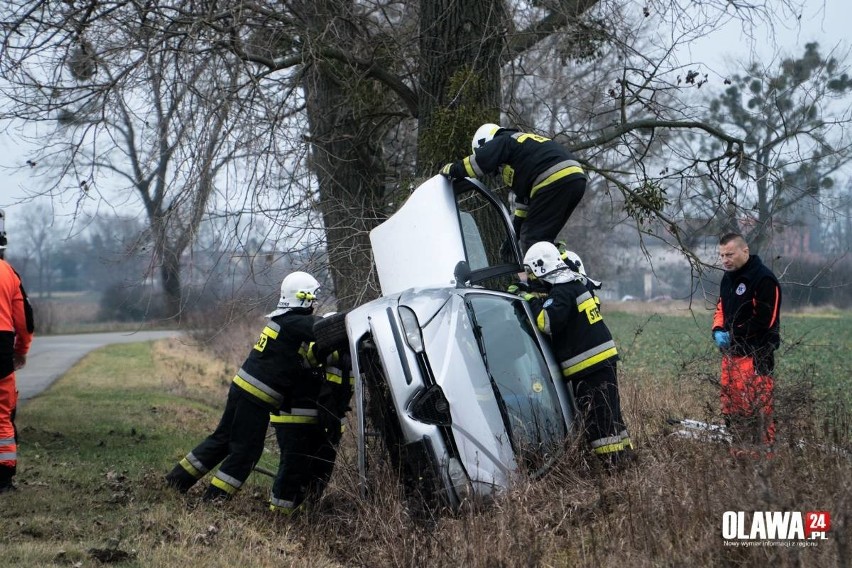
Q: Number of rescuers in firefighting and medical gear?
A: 7